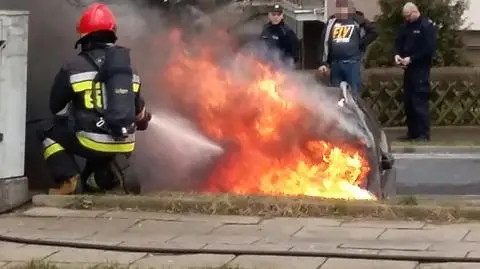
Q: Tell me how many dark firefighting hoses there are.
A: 1